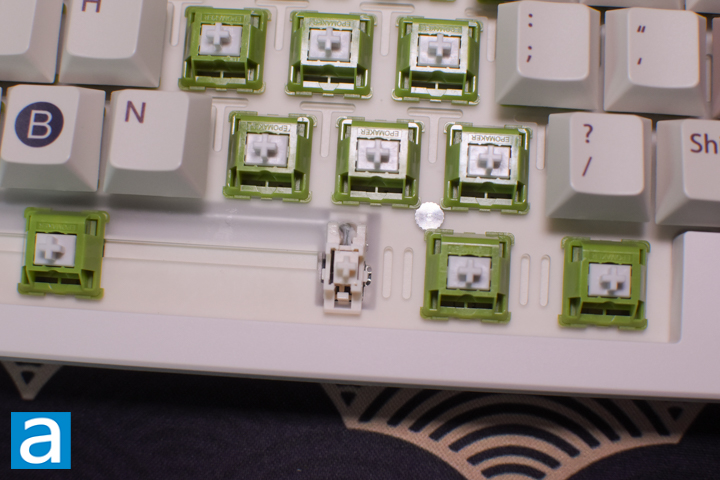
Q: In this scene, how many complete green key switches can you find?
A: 9